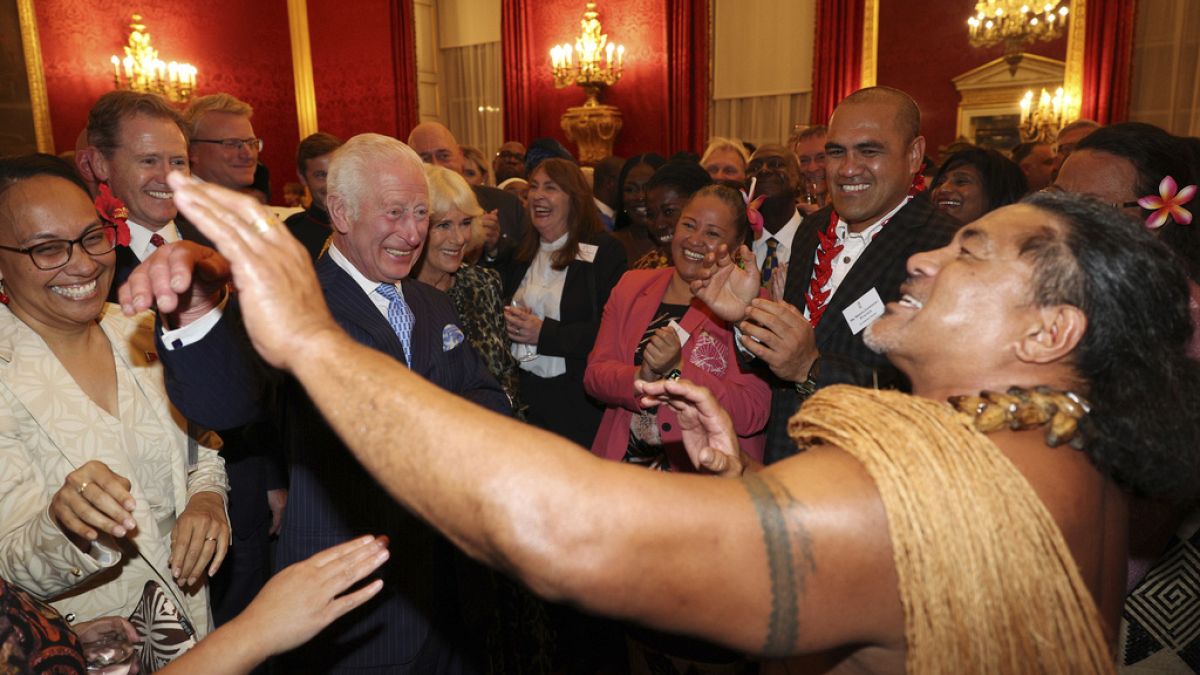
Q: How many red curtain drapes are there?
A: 5